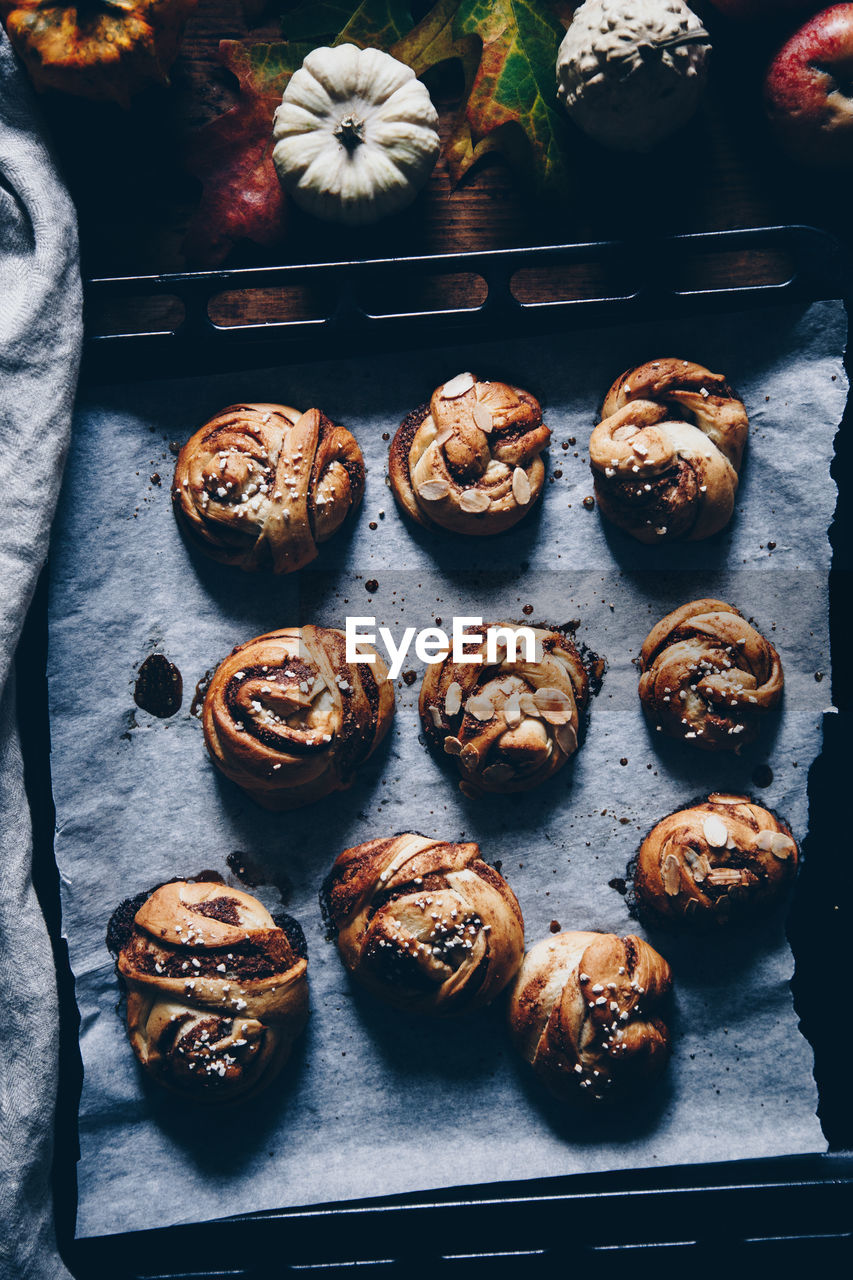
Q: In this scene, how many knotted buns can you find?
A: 10